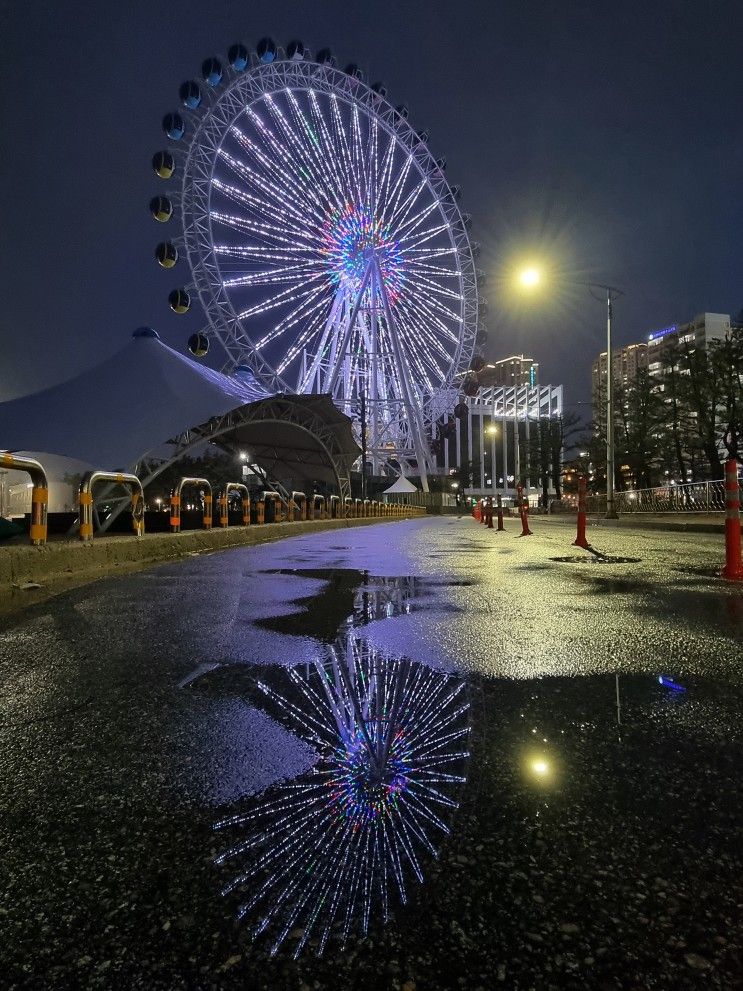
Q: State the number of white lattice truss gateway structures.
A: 1